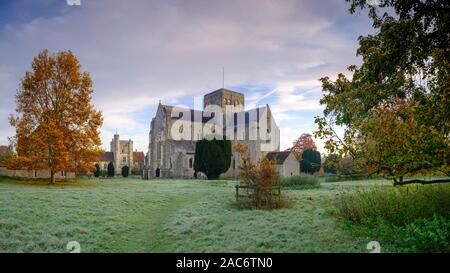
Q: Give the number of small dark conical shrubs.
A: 3